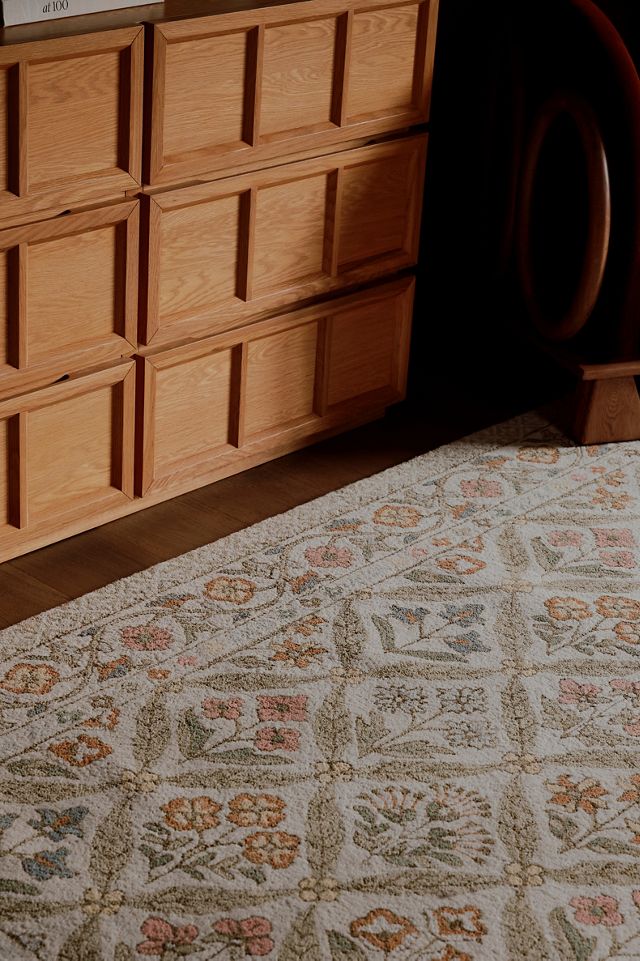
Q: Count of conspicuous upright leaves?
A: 12